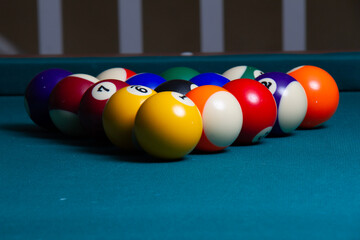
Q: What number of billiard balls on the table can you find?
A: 15